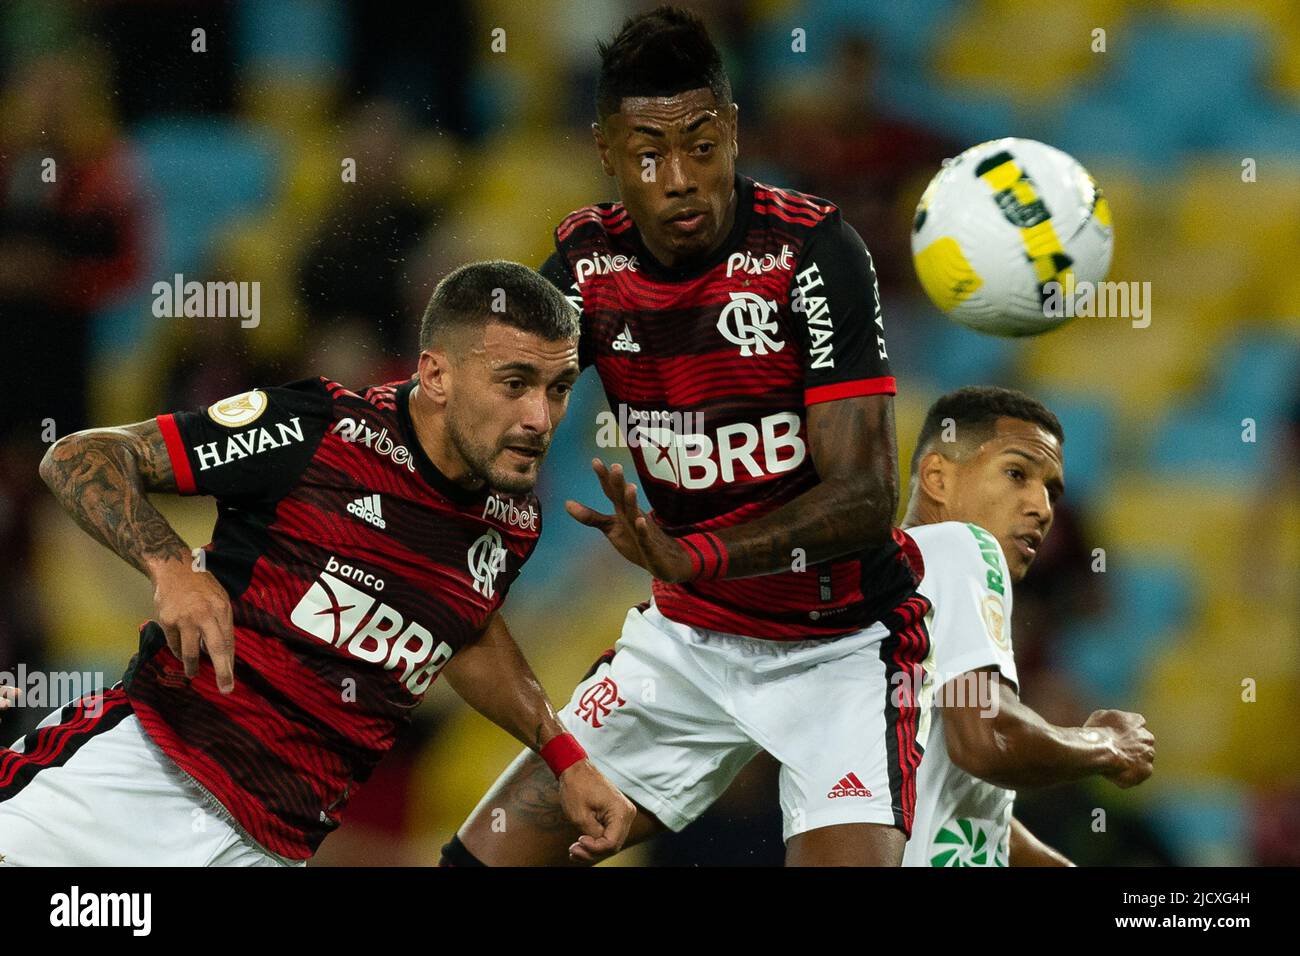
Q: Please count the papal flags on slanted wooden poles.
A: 0